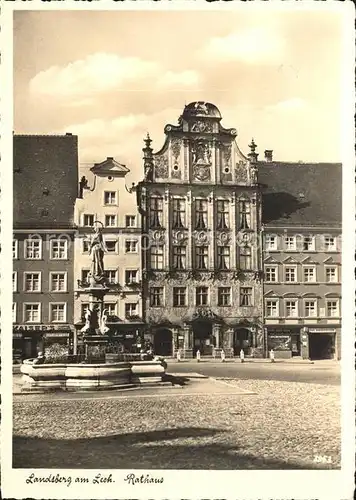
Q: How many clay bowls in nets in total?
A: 0